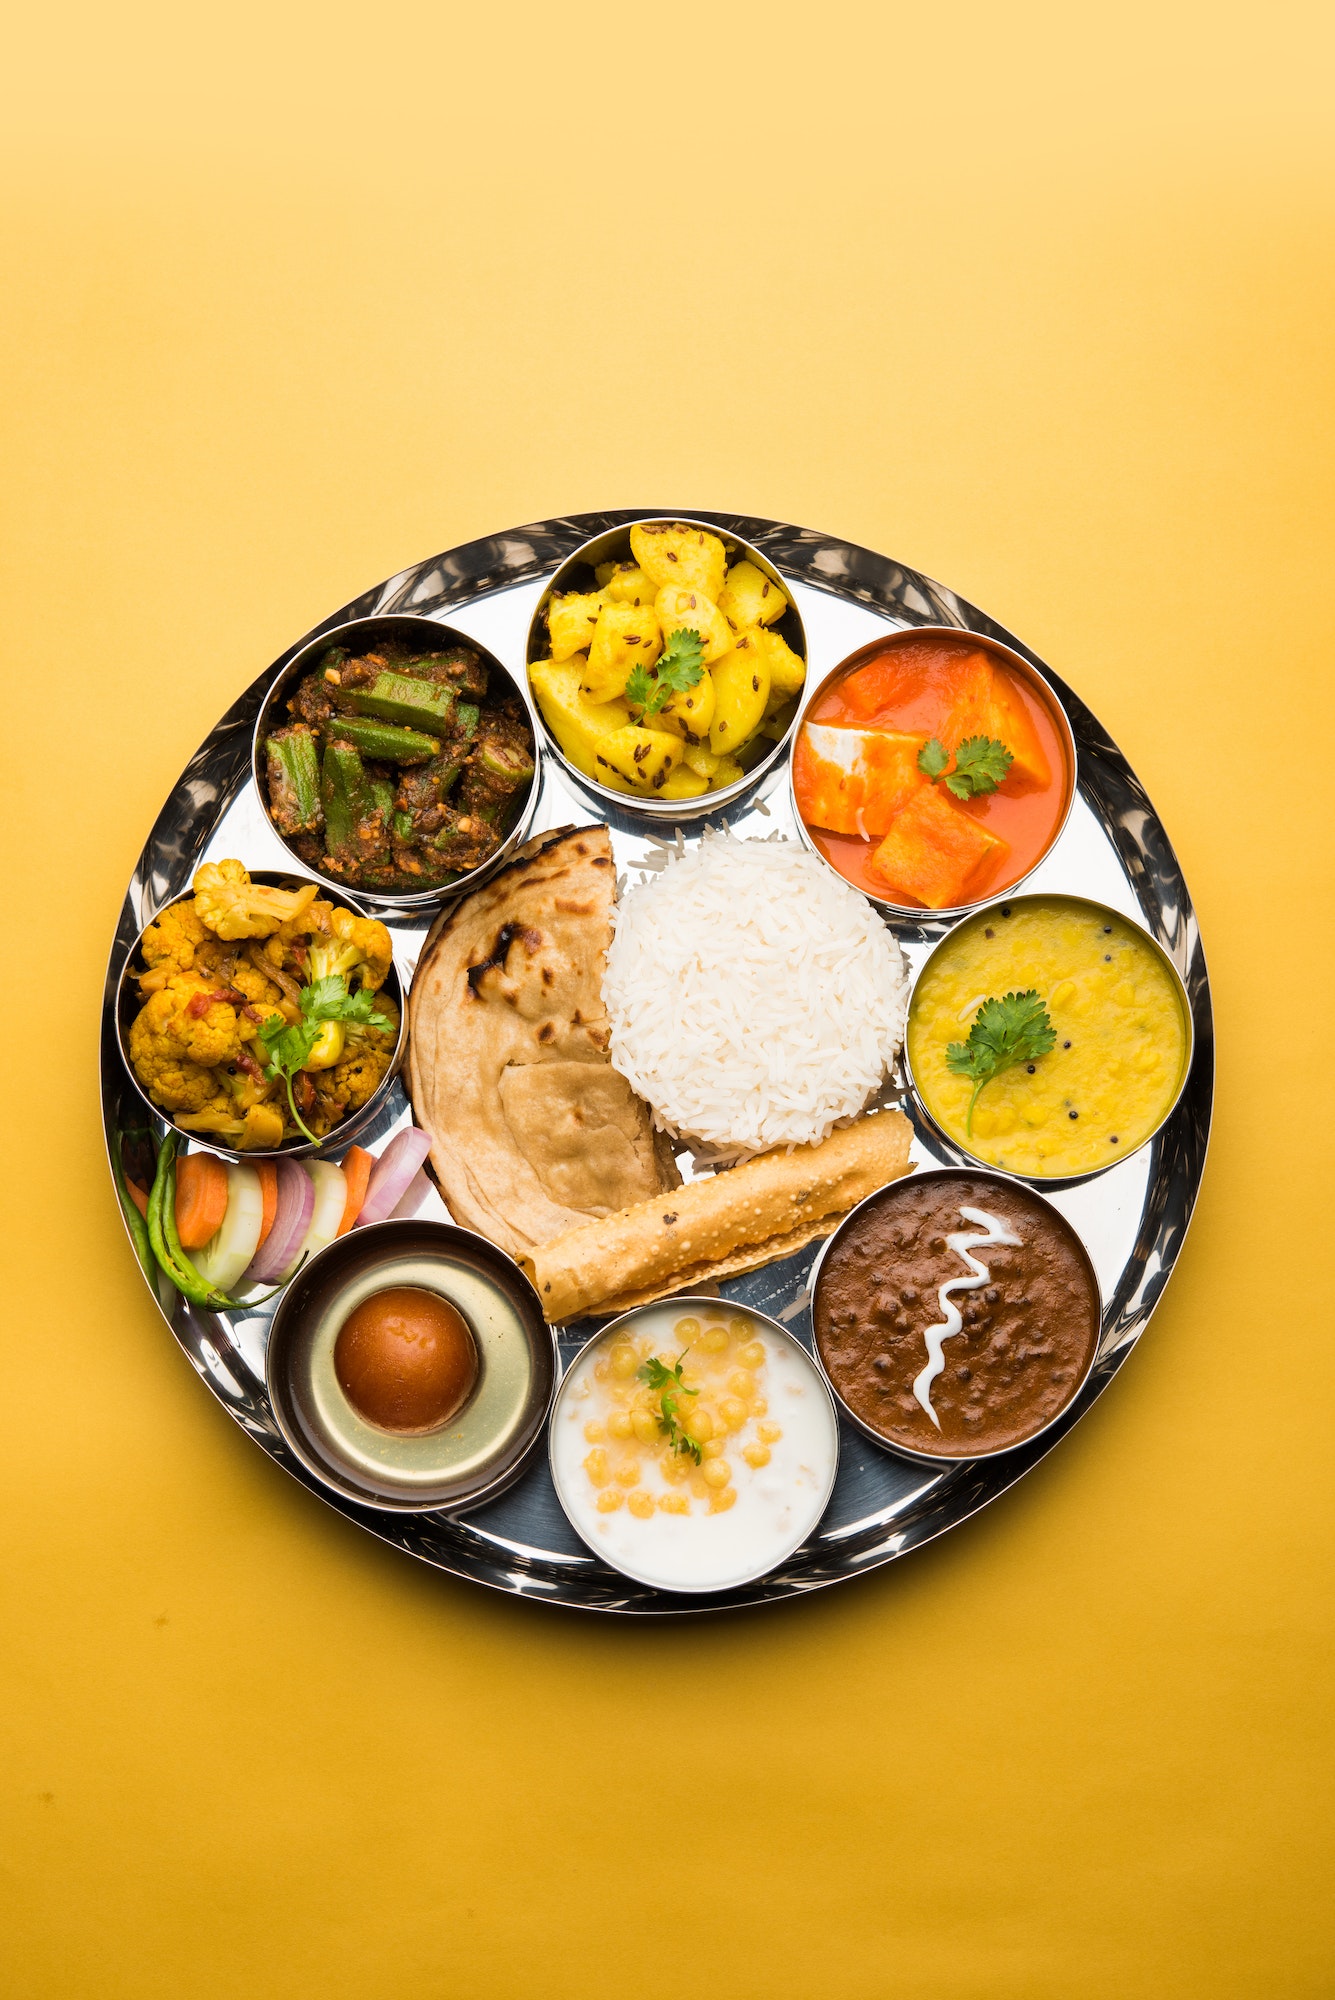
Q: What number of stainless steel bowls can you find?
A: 8